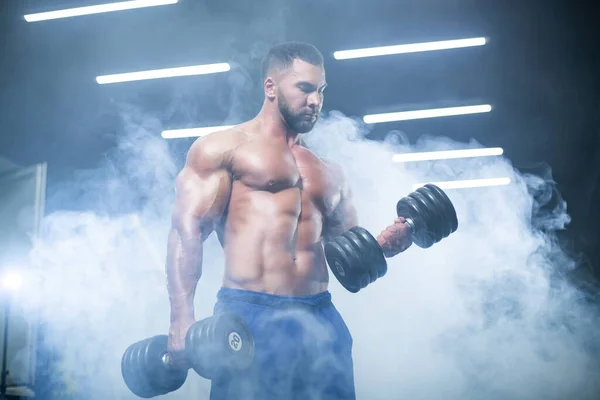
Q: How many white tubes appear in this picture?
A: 7